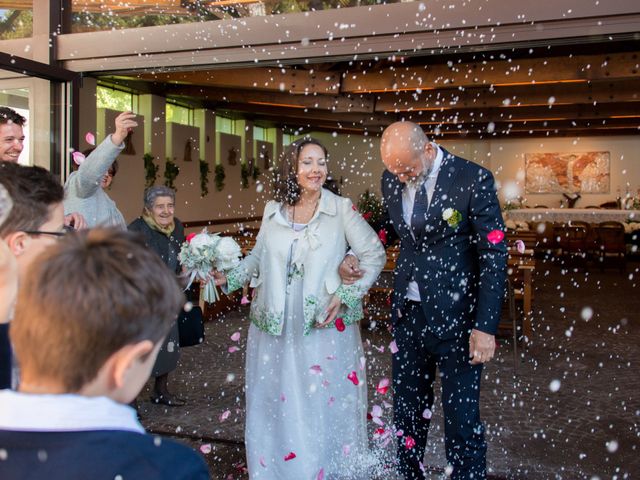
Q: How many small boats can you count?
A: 0